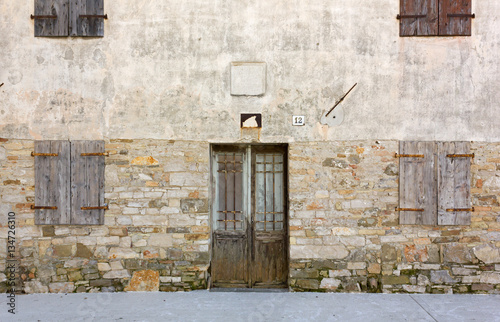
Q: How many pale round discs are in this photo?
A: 1